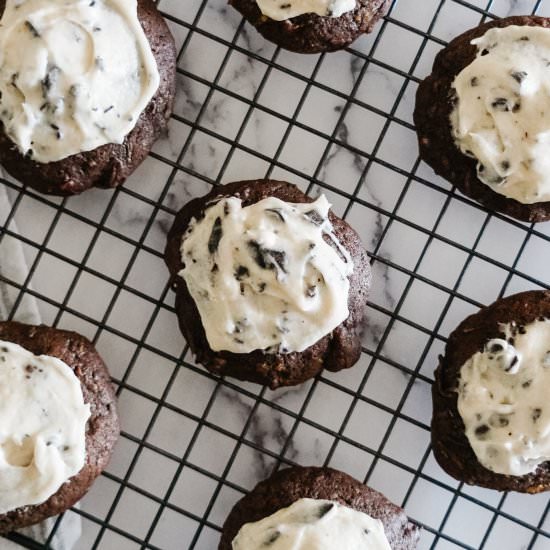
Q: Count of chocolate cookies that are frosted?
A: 7